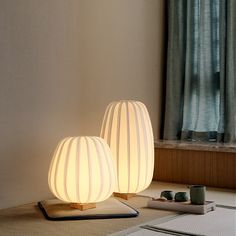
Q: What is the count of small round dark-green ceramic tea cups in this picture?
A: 2